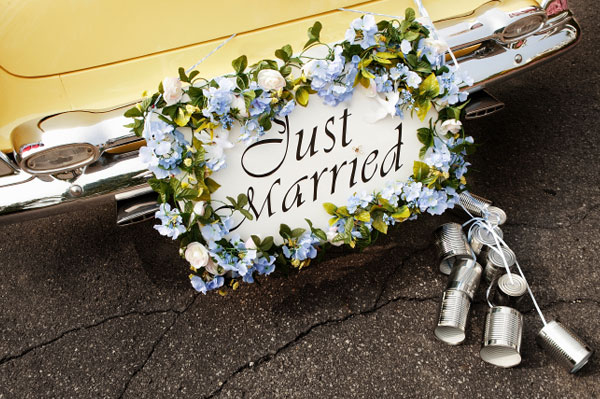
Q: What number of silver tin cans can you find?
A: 10